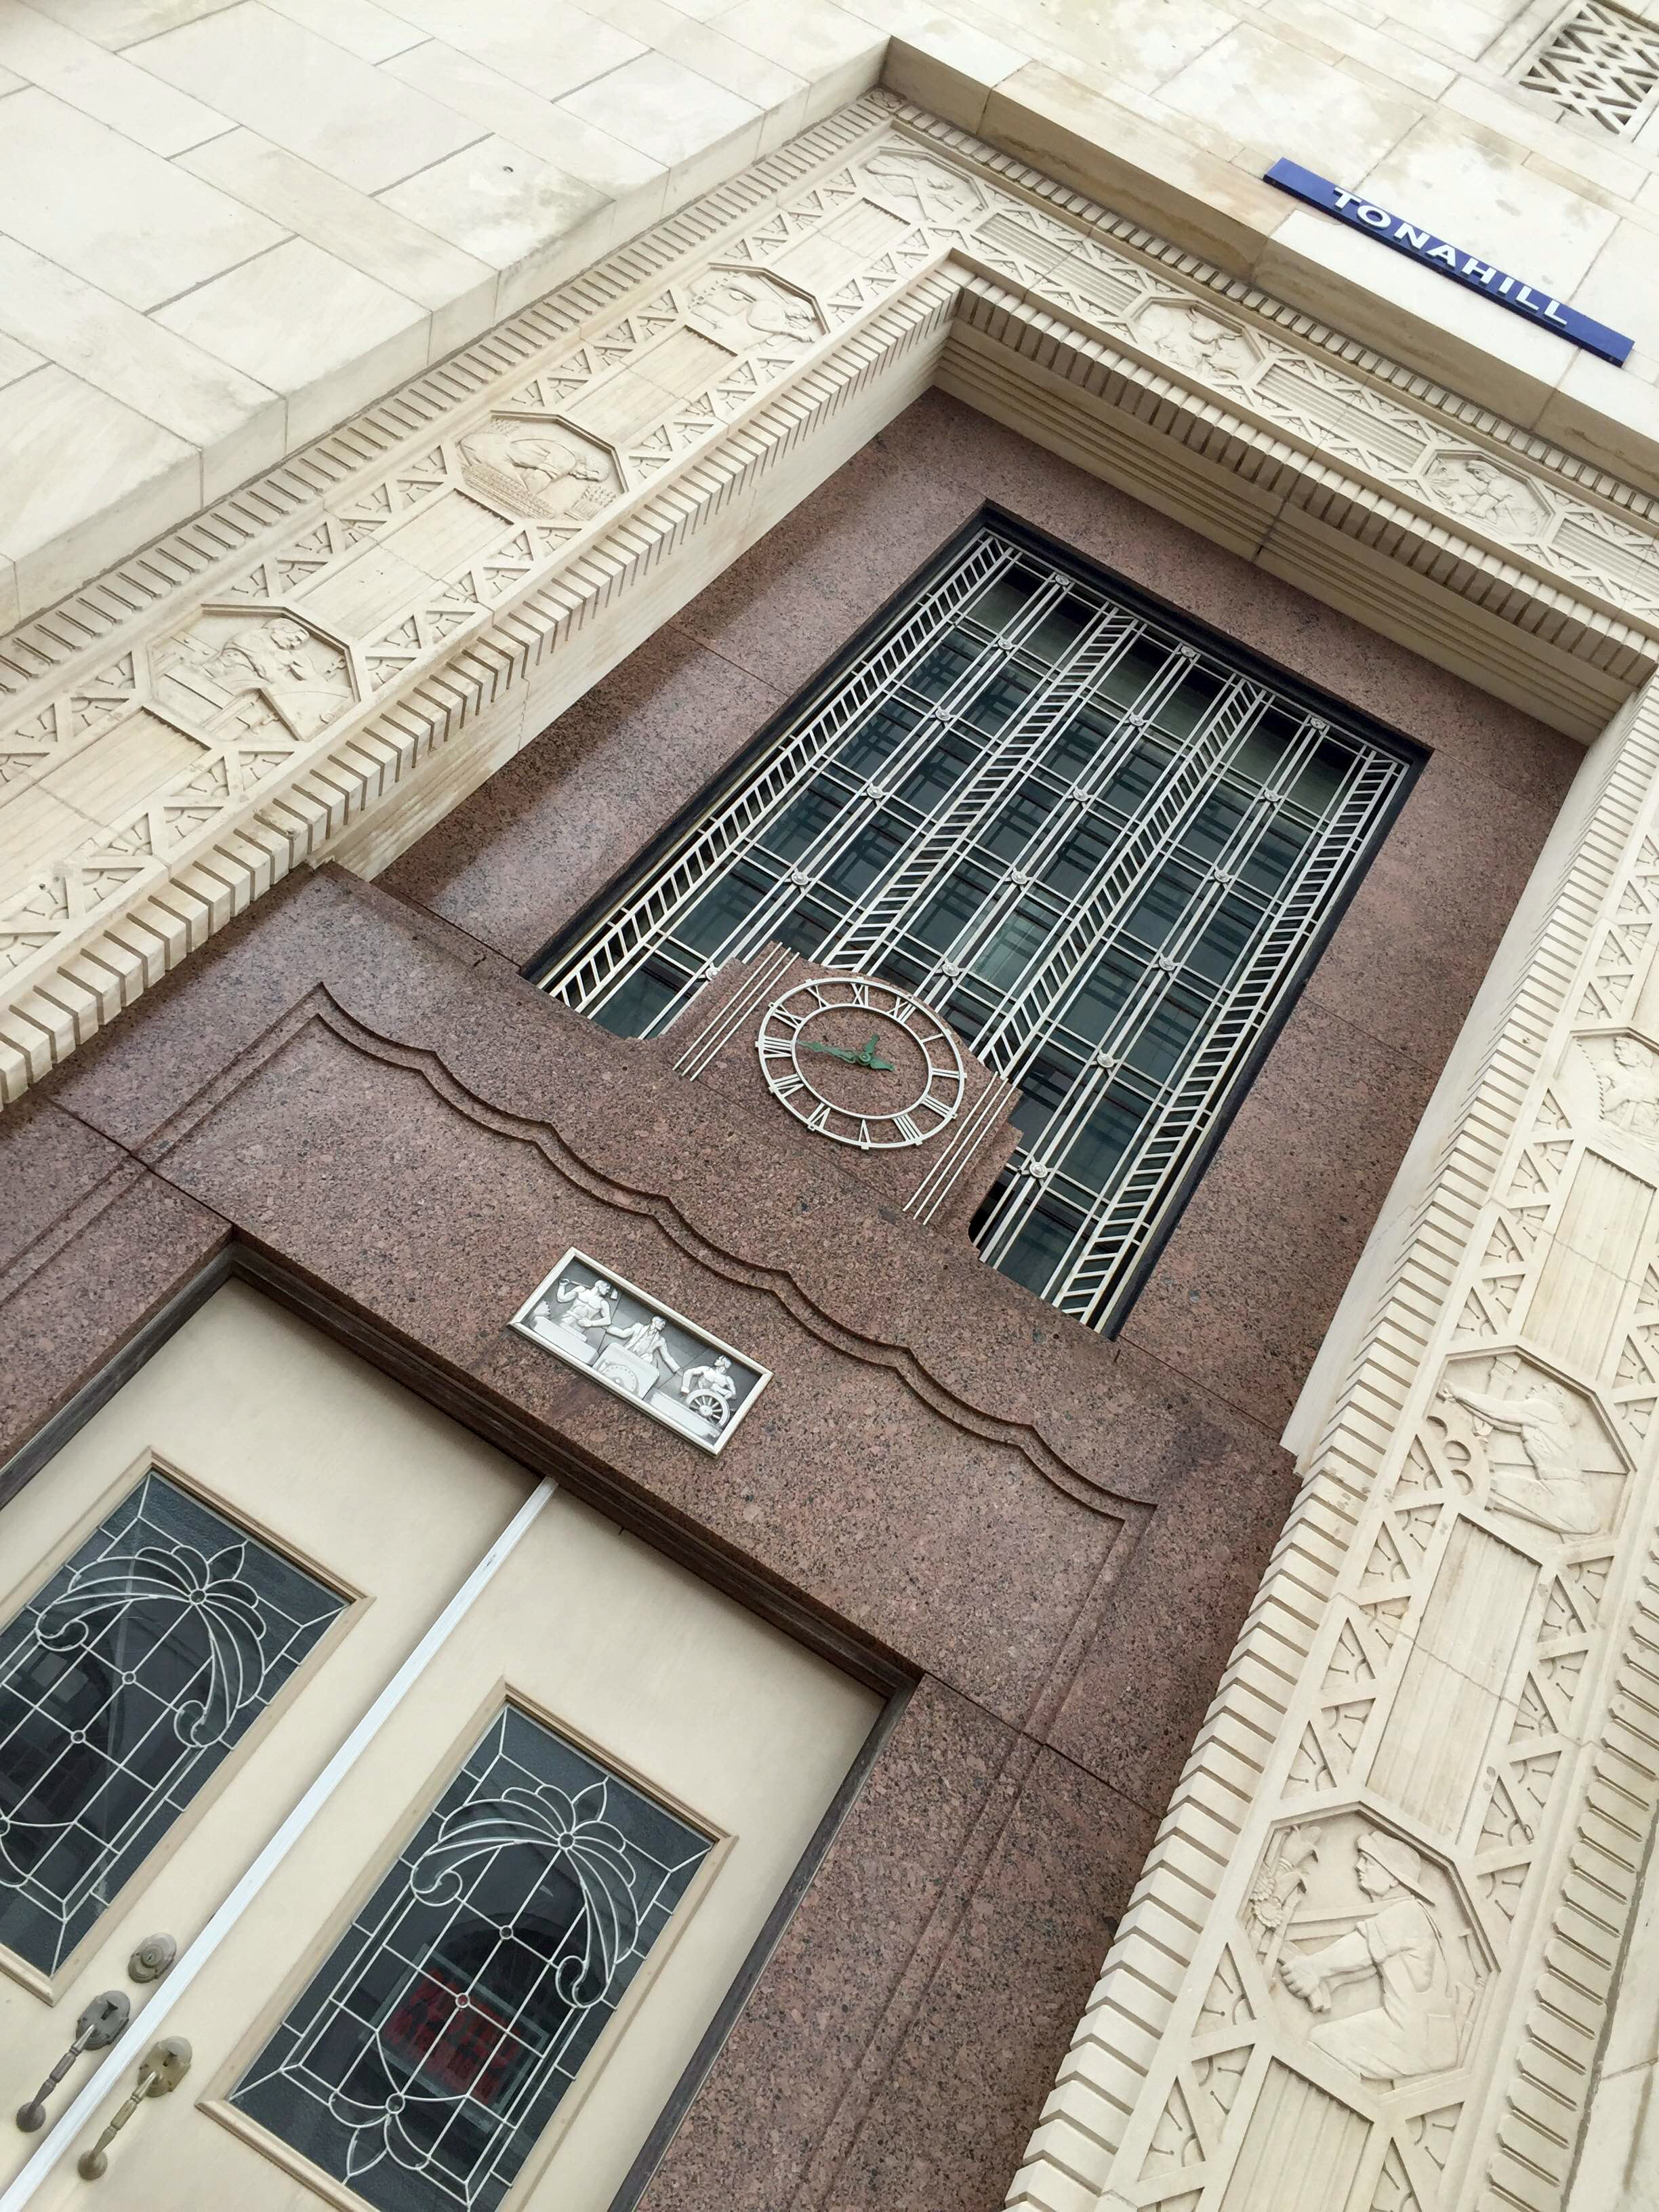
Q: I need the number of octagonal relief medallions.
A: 9